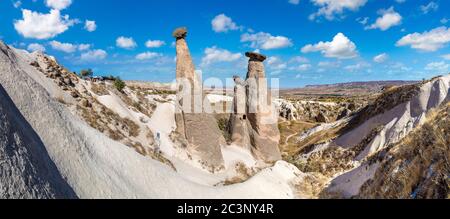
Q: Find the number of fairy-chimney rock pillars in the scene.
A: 3